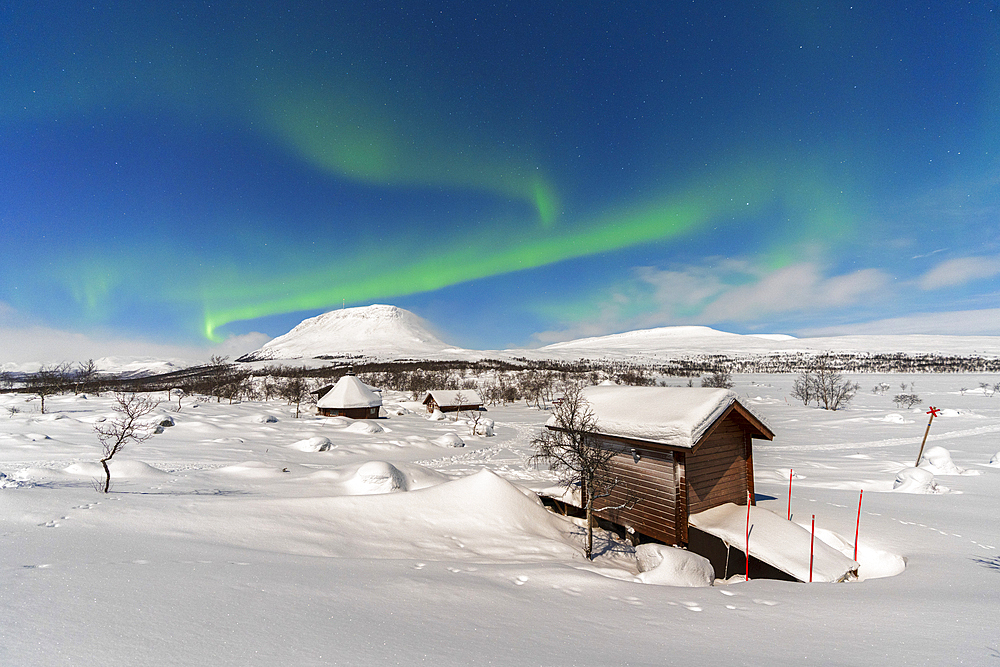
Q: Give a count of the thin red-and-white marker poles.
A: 4